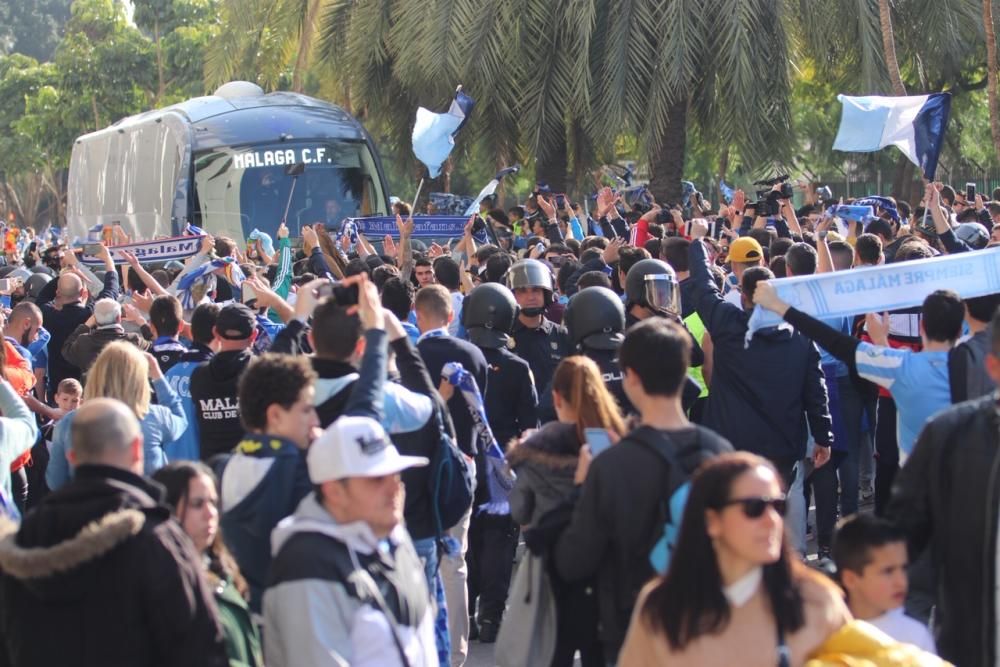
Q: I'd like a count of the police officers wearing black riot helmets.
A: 4